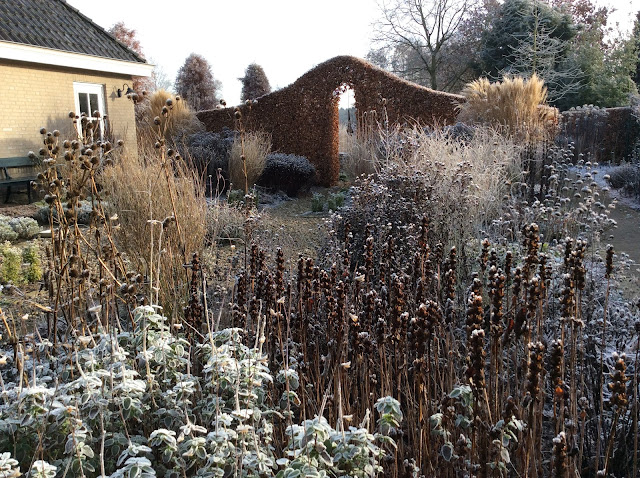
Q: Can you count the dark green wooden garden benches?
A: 1